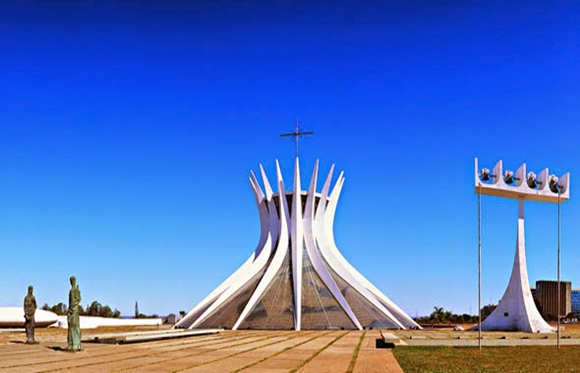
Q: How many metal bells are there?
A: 4